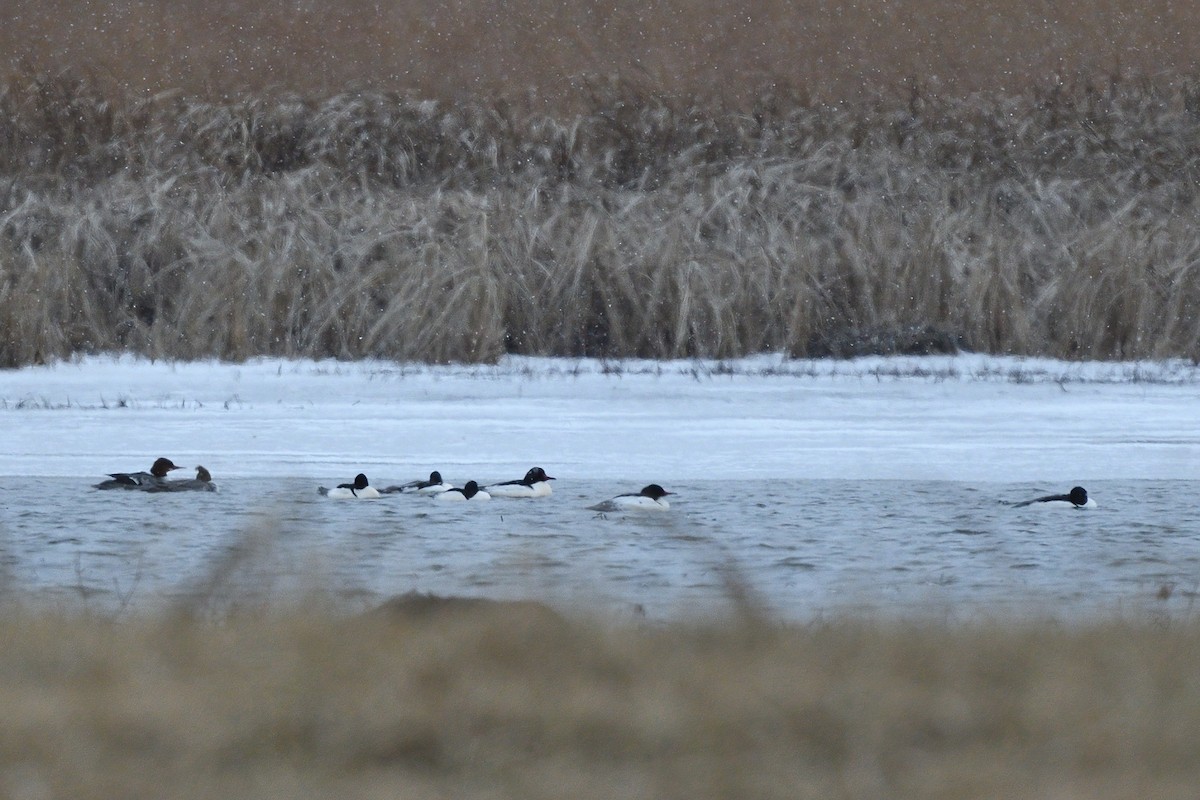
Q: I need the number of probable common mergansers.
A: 8